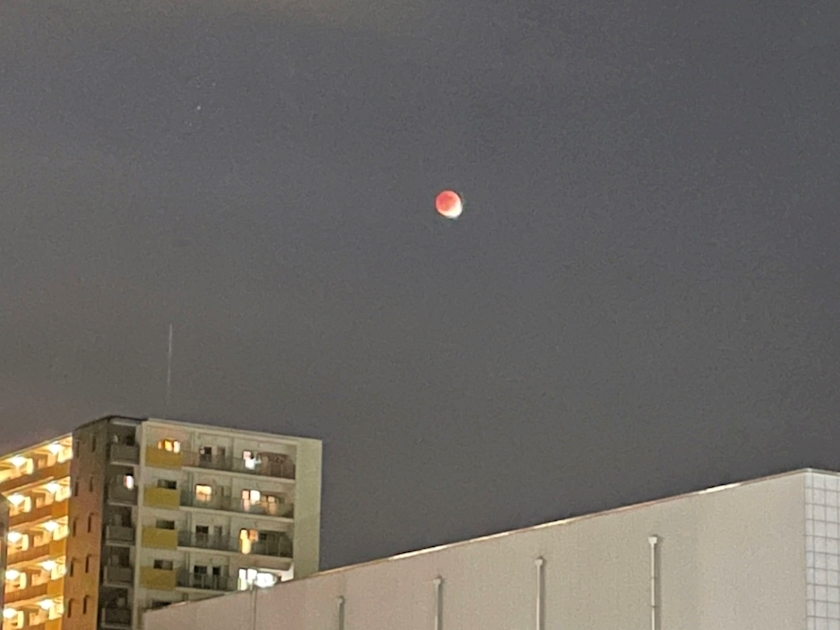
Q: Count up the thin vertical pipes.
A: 4